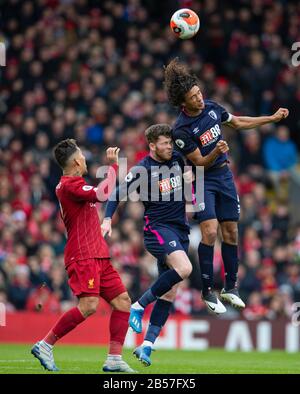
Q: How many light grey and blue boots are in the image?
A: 2